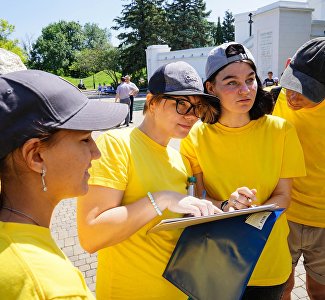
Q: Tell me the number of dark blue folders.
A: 1